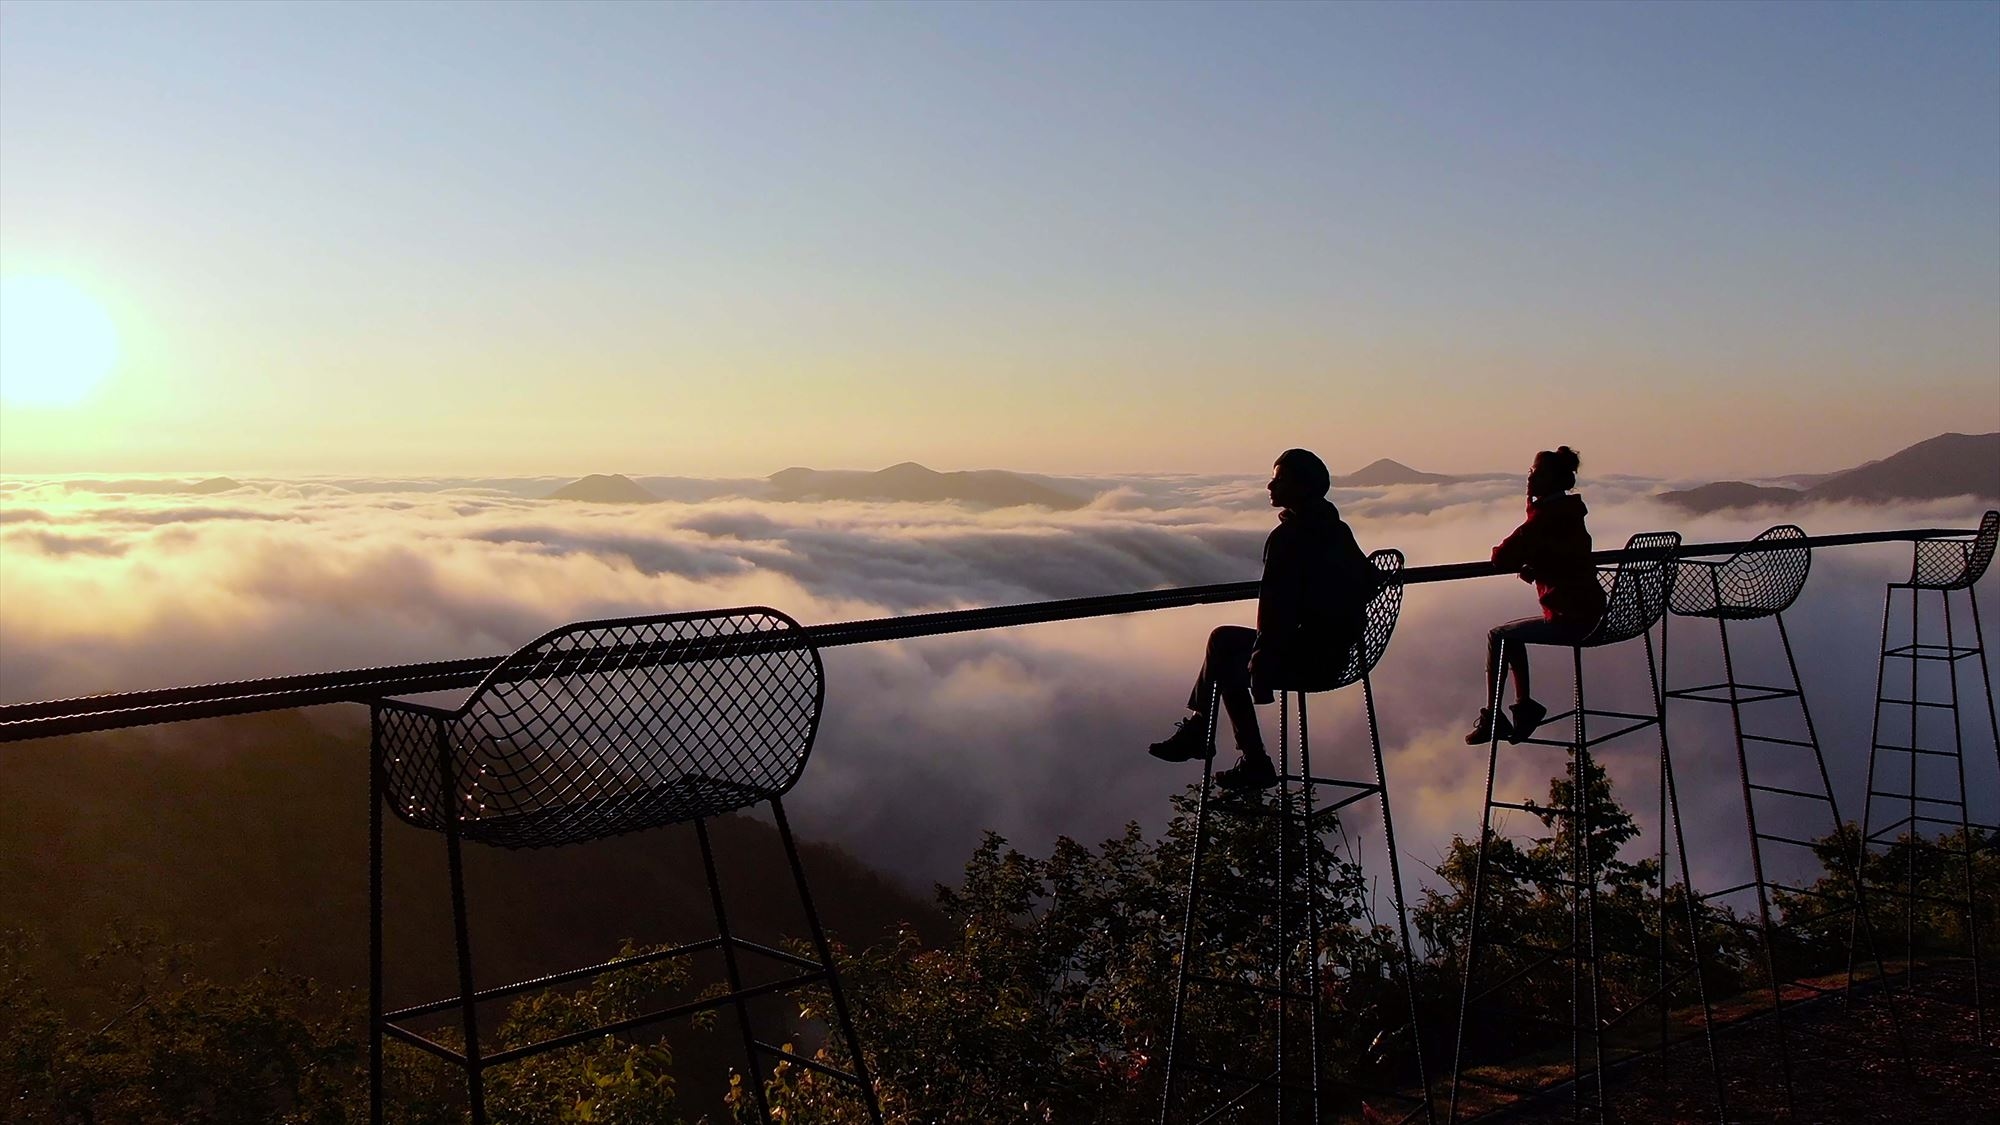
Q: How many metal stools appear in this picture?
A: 5